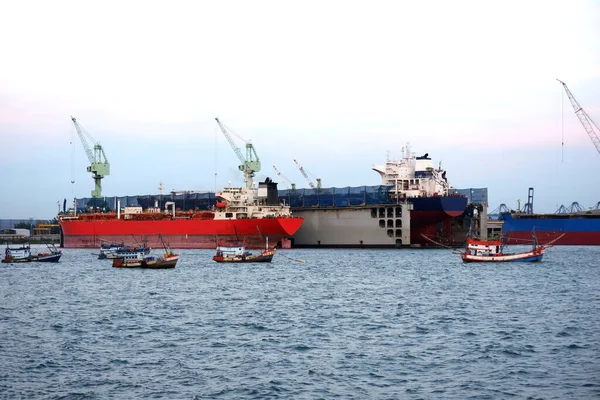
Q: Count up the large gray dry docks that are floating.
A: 1